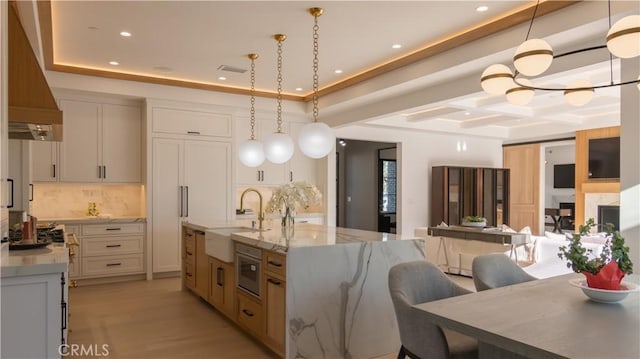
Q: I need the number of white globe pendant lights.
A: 3